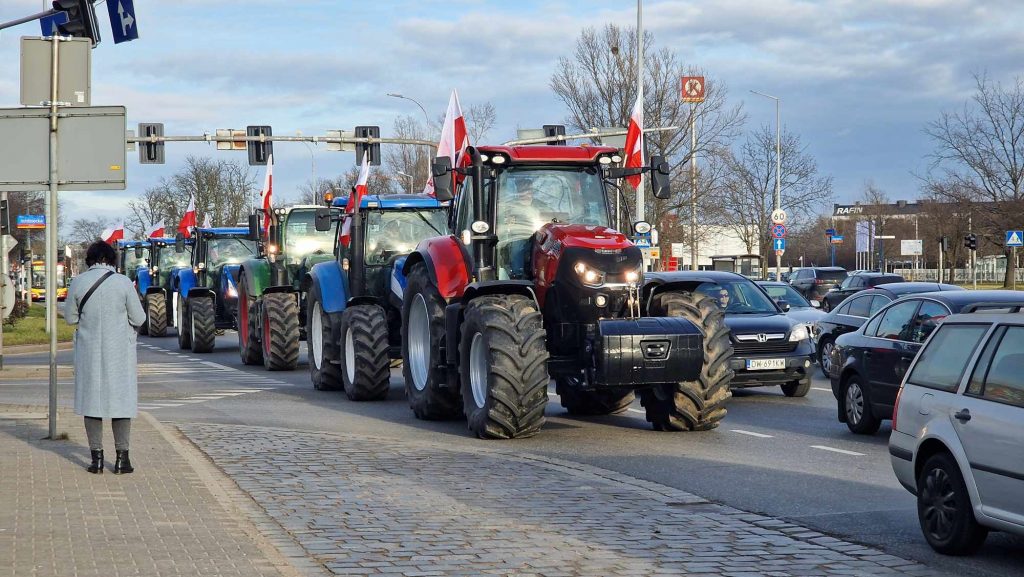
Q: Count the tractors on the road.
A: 6